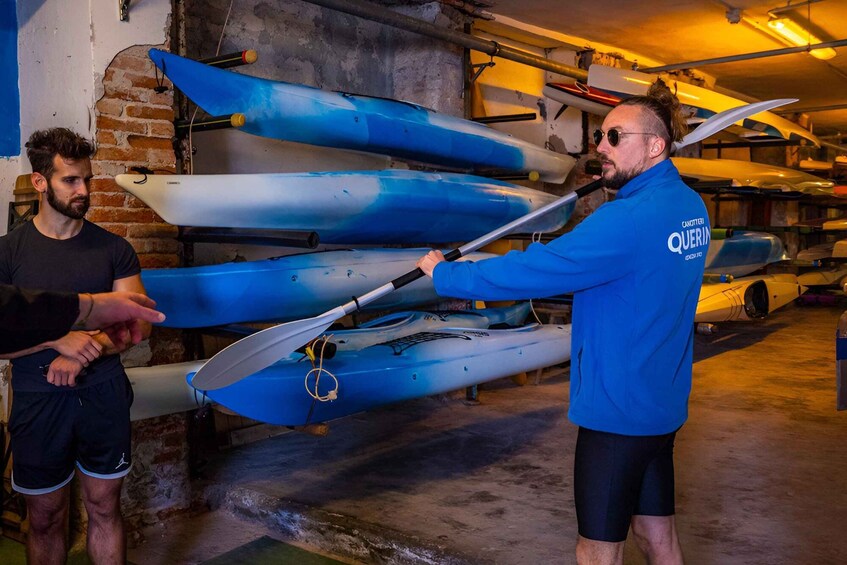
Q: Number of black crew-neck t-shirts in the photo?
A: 1